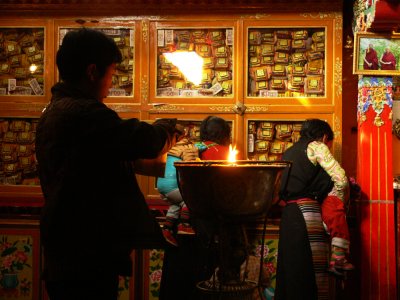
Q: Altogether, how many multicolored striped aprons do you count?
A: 1